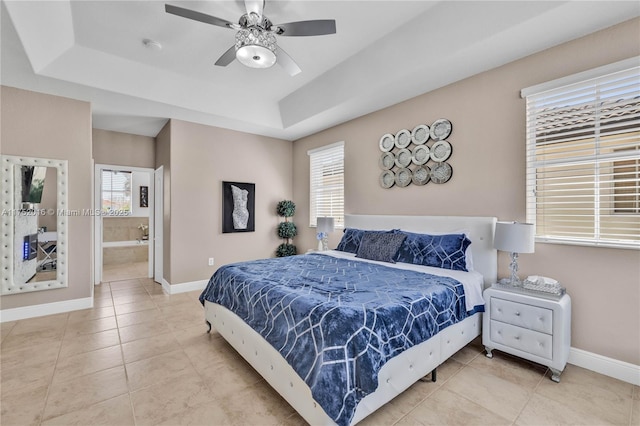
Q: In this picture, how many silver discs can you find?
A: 12